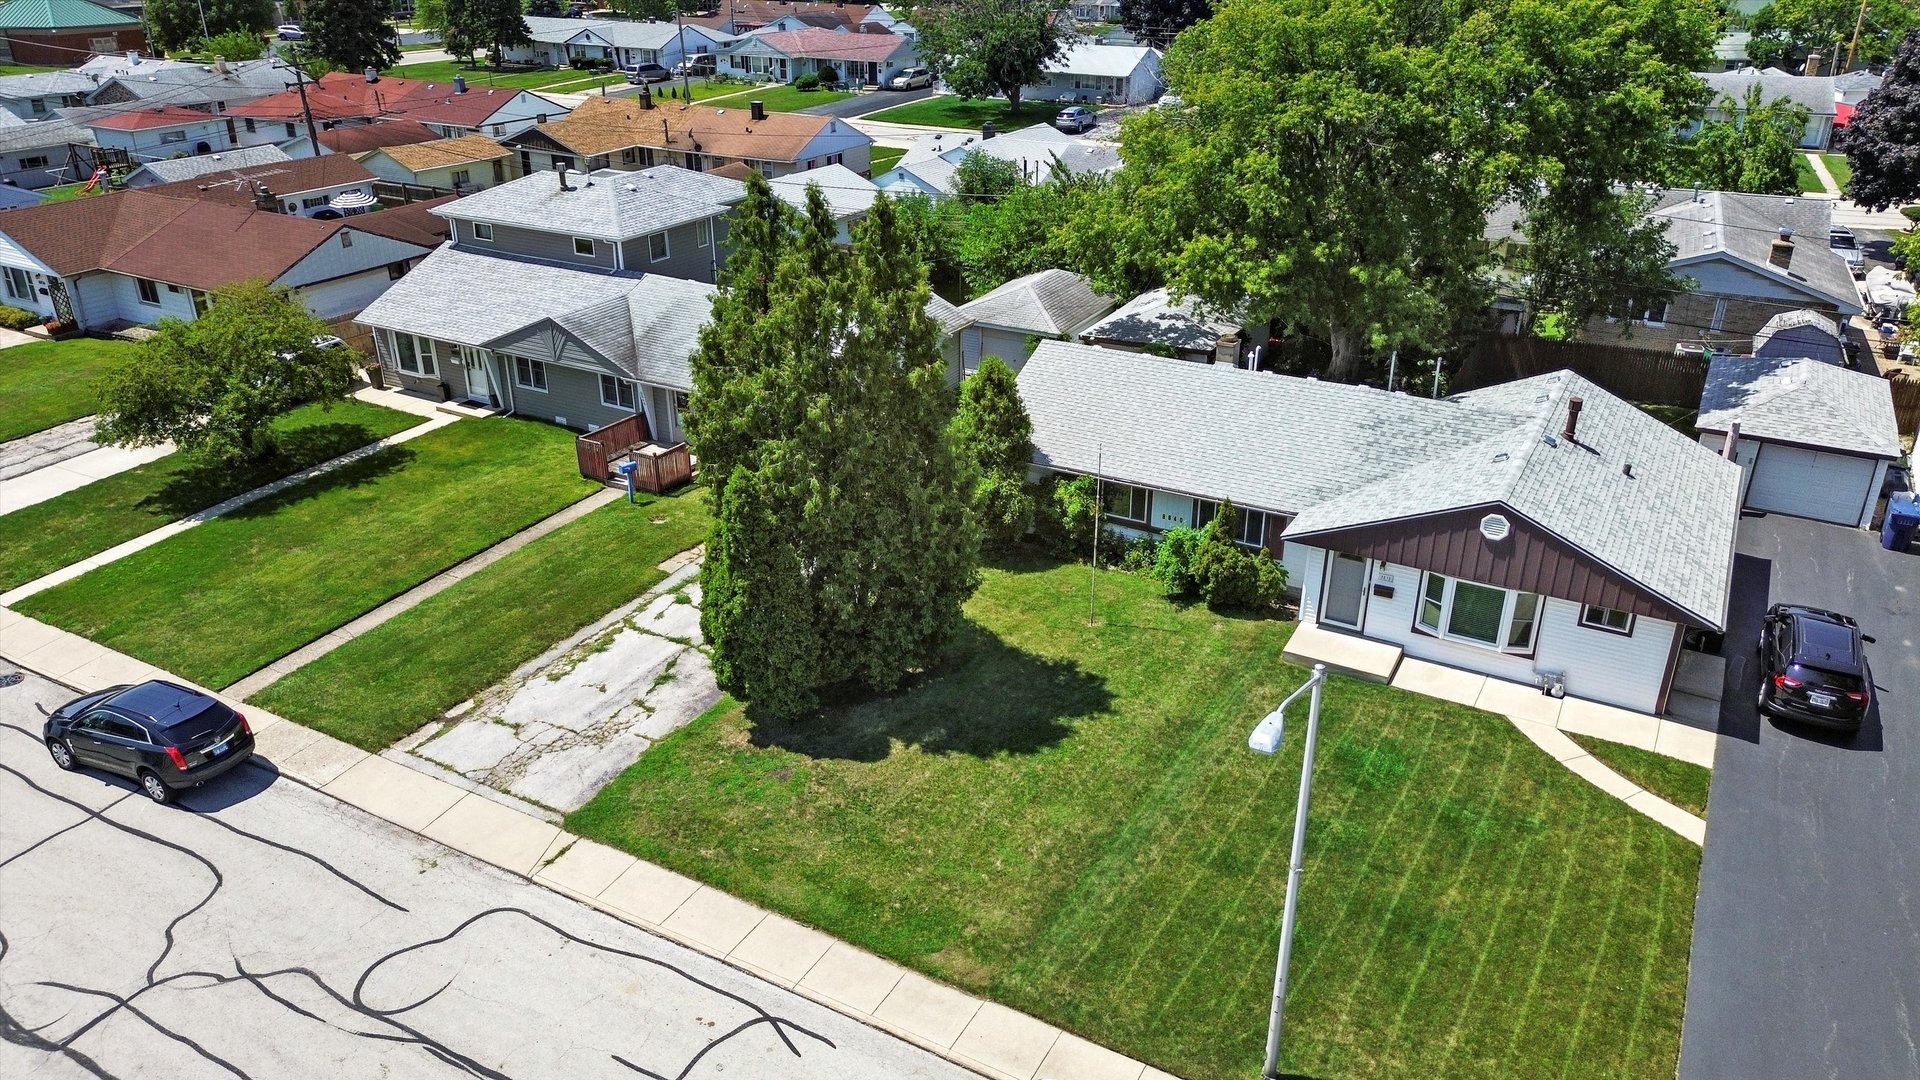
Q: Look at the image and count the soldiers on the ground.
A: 0